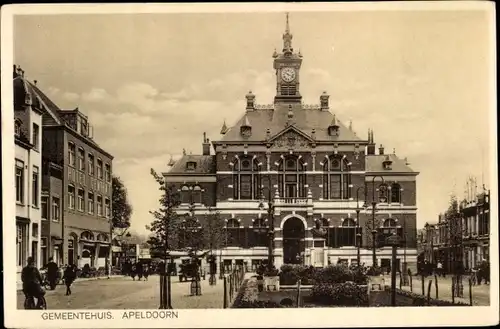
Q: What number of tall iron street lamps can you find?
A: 3